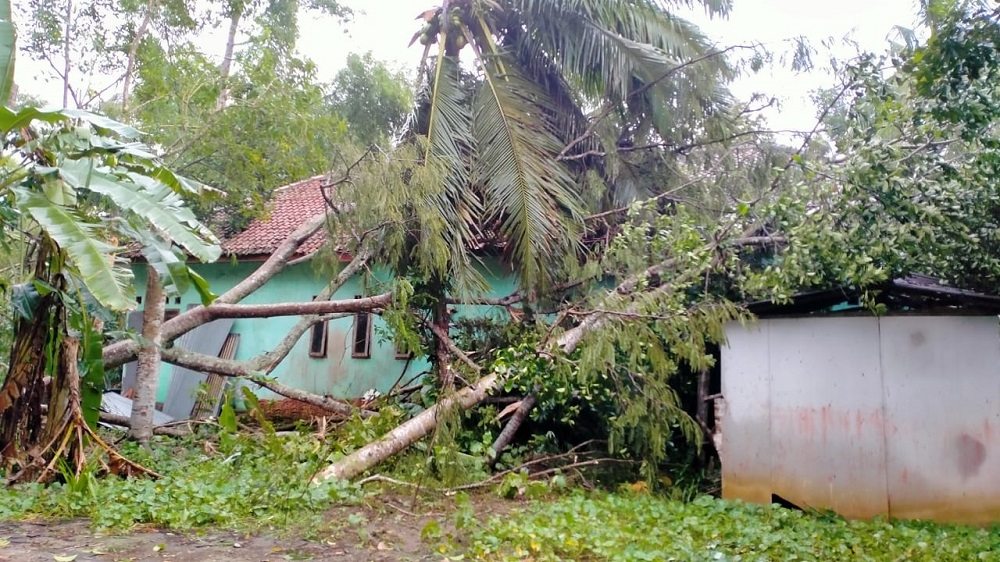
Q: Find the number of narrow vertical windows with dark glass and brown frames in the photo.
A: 3